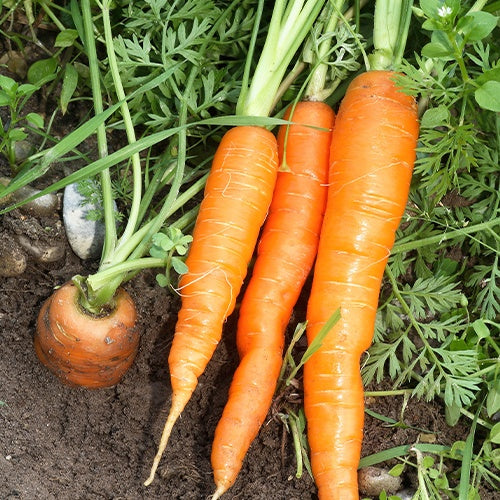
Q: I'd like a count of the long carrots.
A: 3